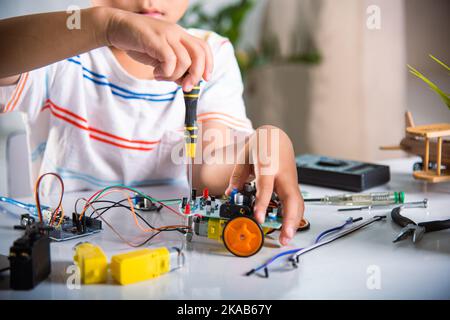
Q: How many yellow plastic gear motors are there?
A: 3